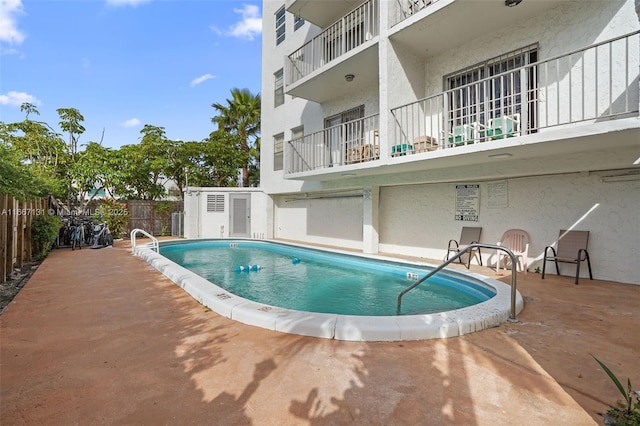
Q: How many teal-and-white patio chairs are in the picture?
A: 2